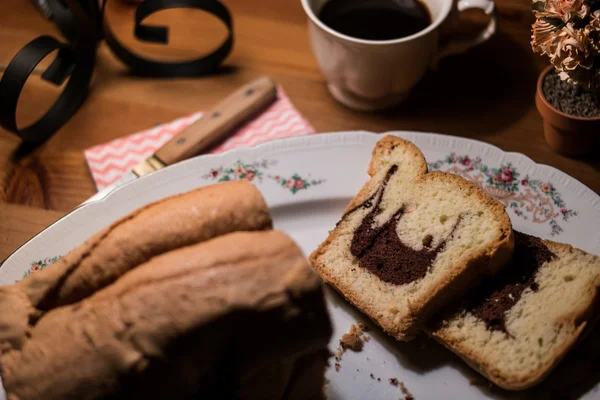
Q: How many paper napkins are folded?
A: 1